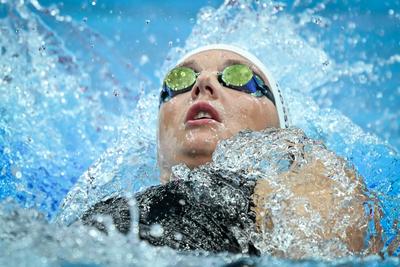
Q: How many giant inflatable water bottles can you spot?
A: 0